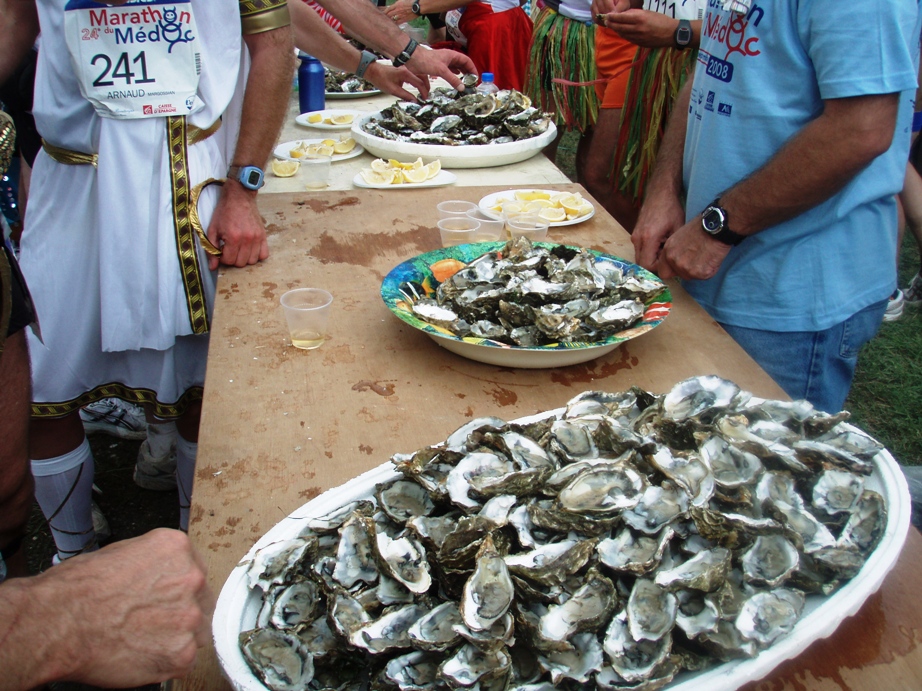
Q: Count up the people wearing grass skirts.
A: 2